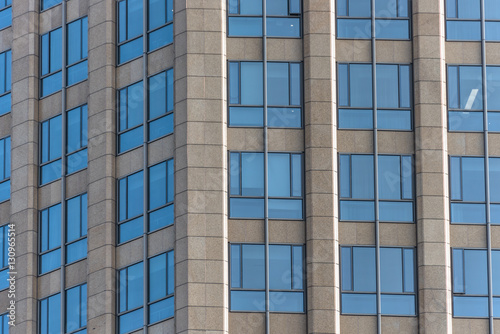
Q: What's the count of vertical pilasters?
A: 5